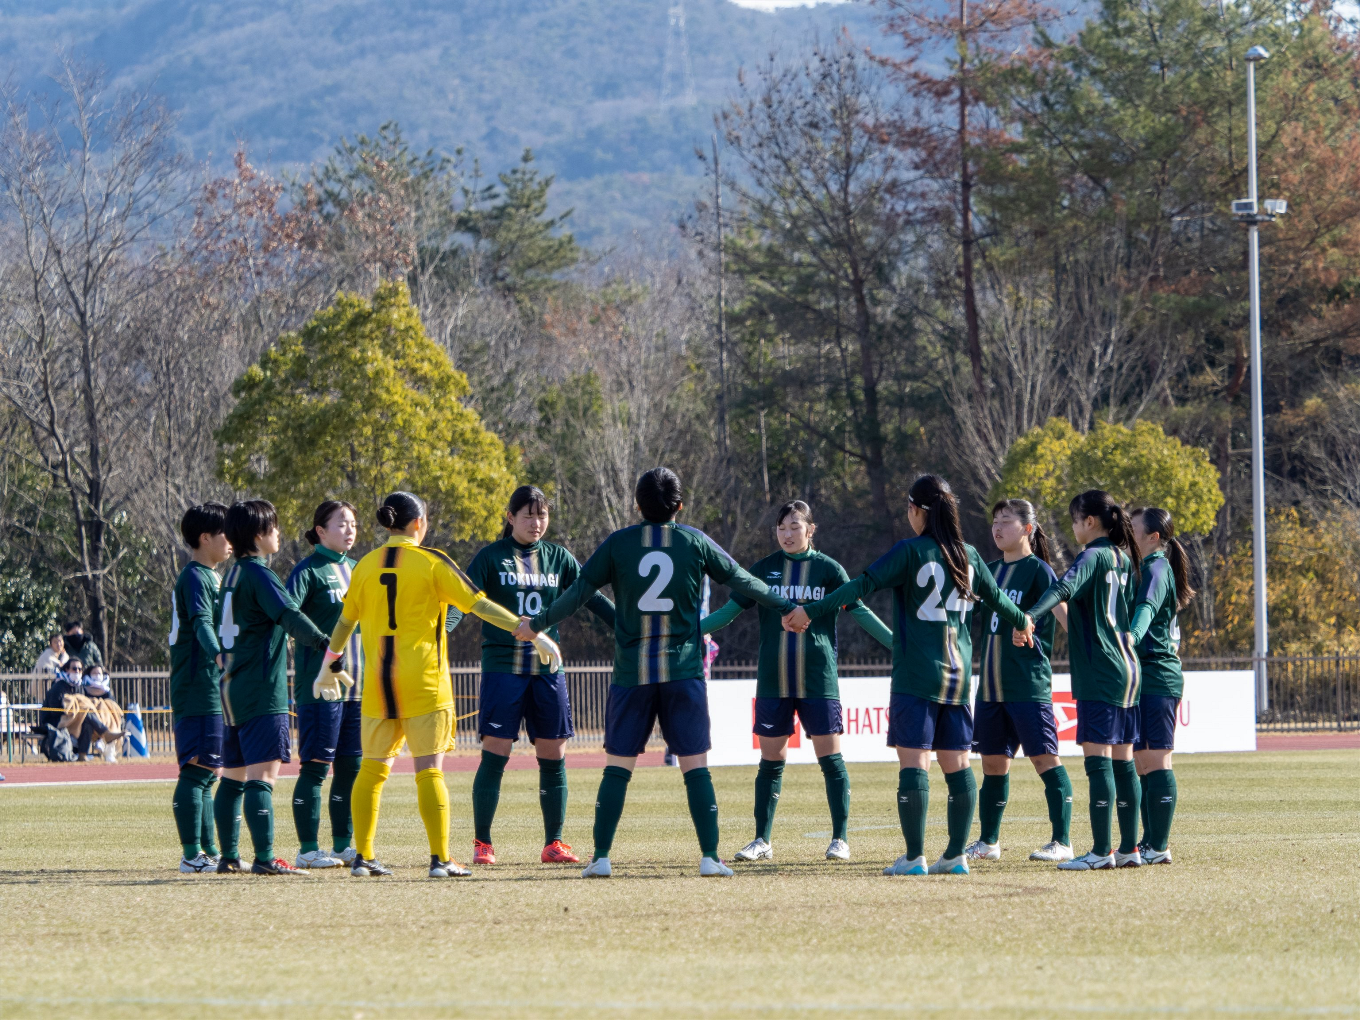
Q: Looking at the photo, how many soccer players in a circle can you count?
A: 11